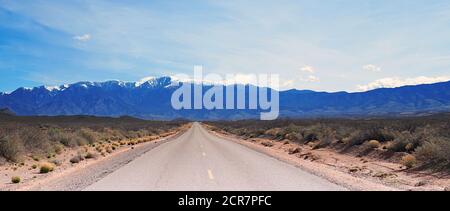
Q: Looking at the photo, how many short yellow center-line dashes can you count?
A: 3